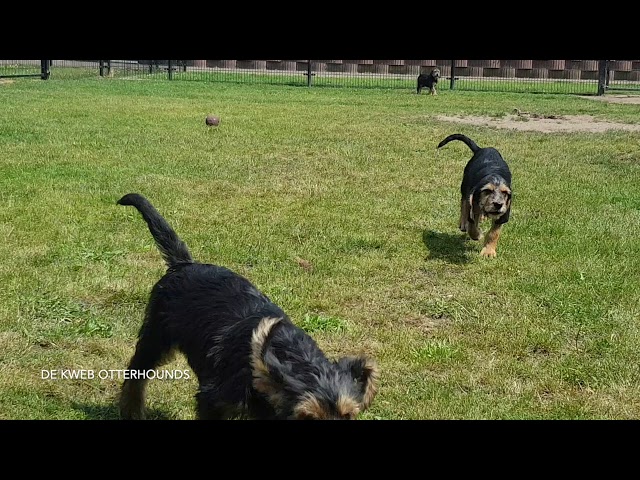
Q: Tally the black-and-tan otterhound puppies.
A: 3